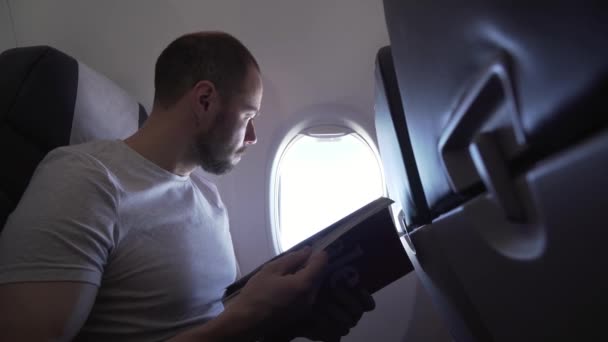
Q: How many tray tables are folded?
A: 2